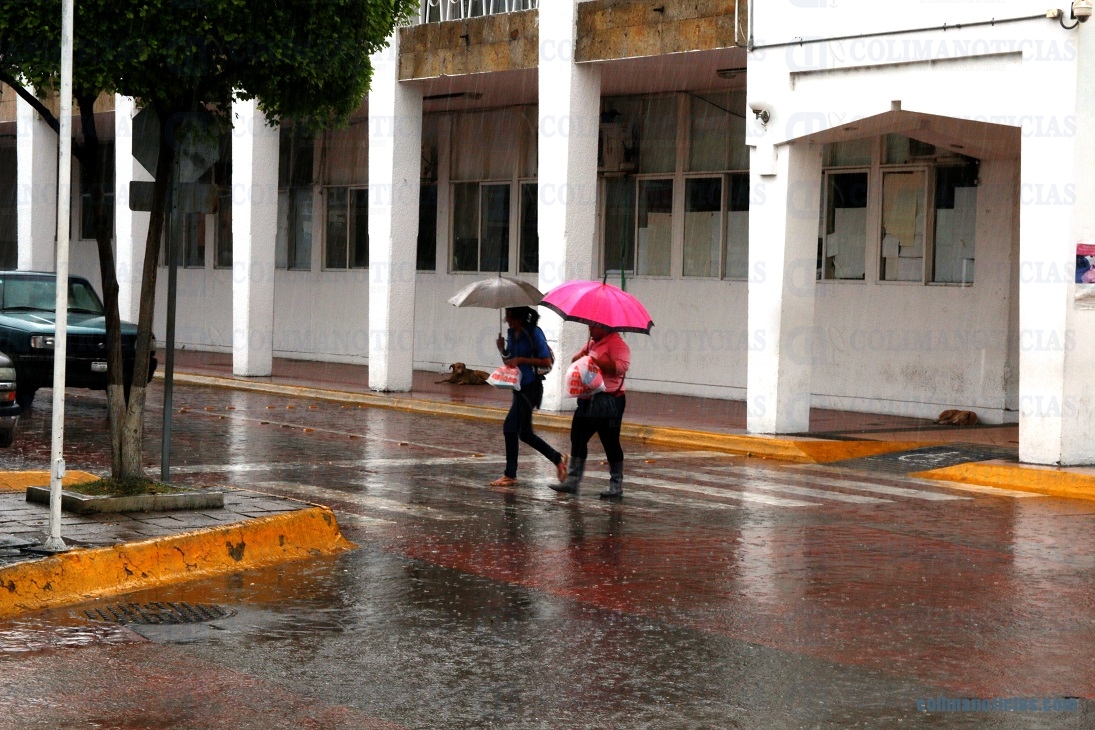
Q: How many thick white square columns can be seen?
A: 7